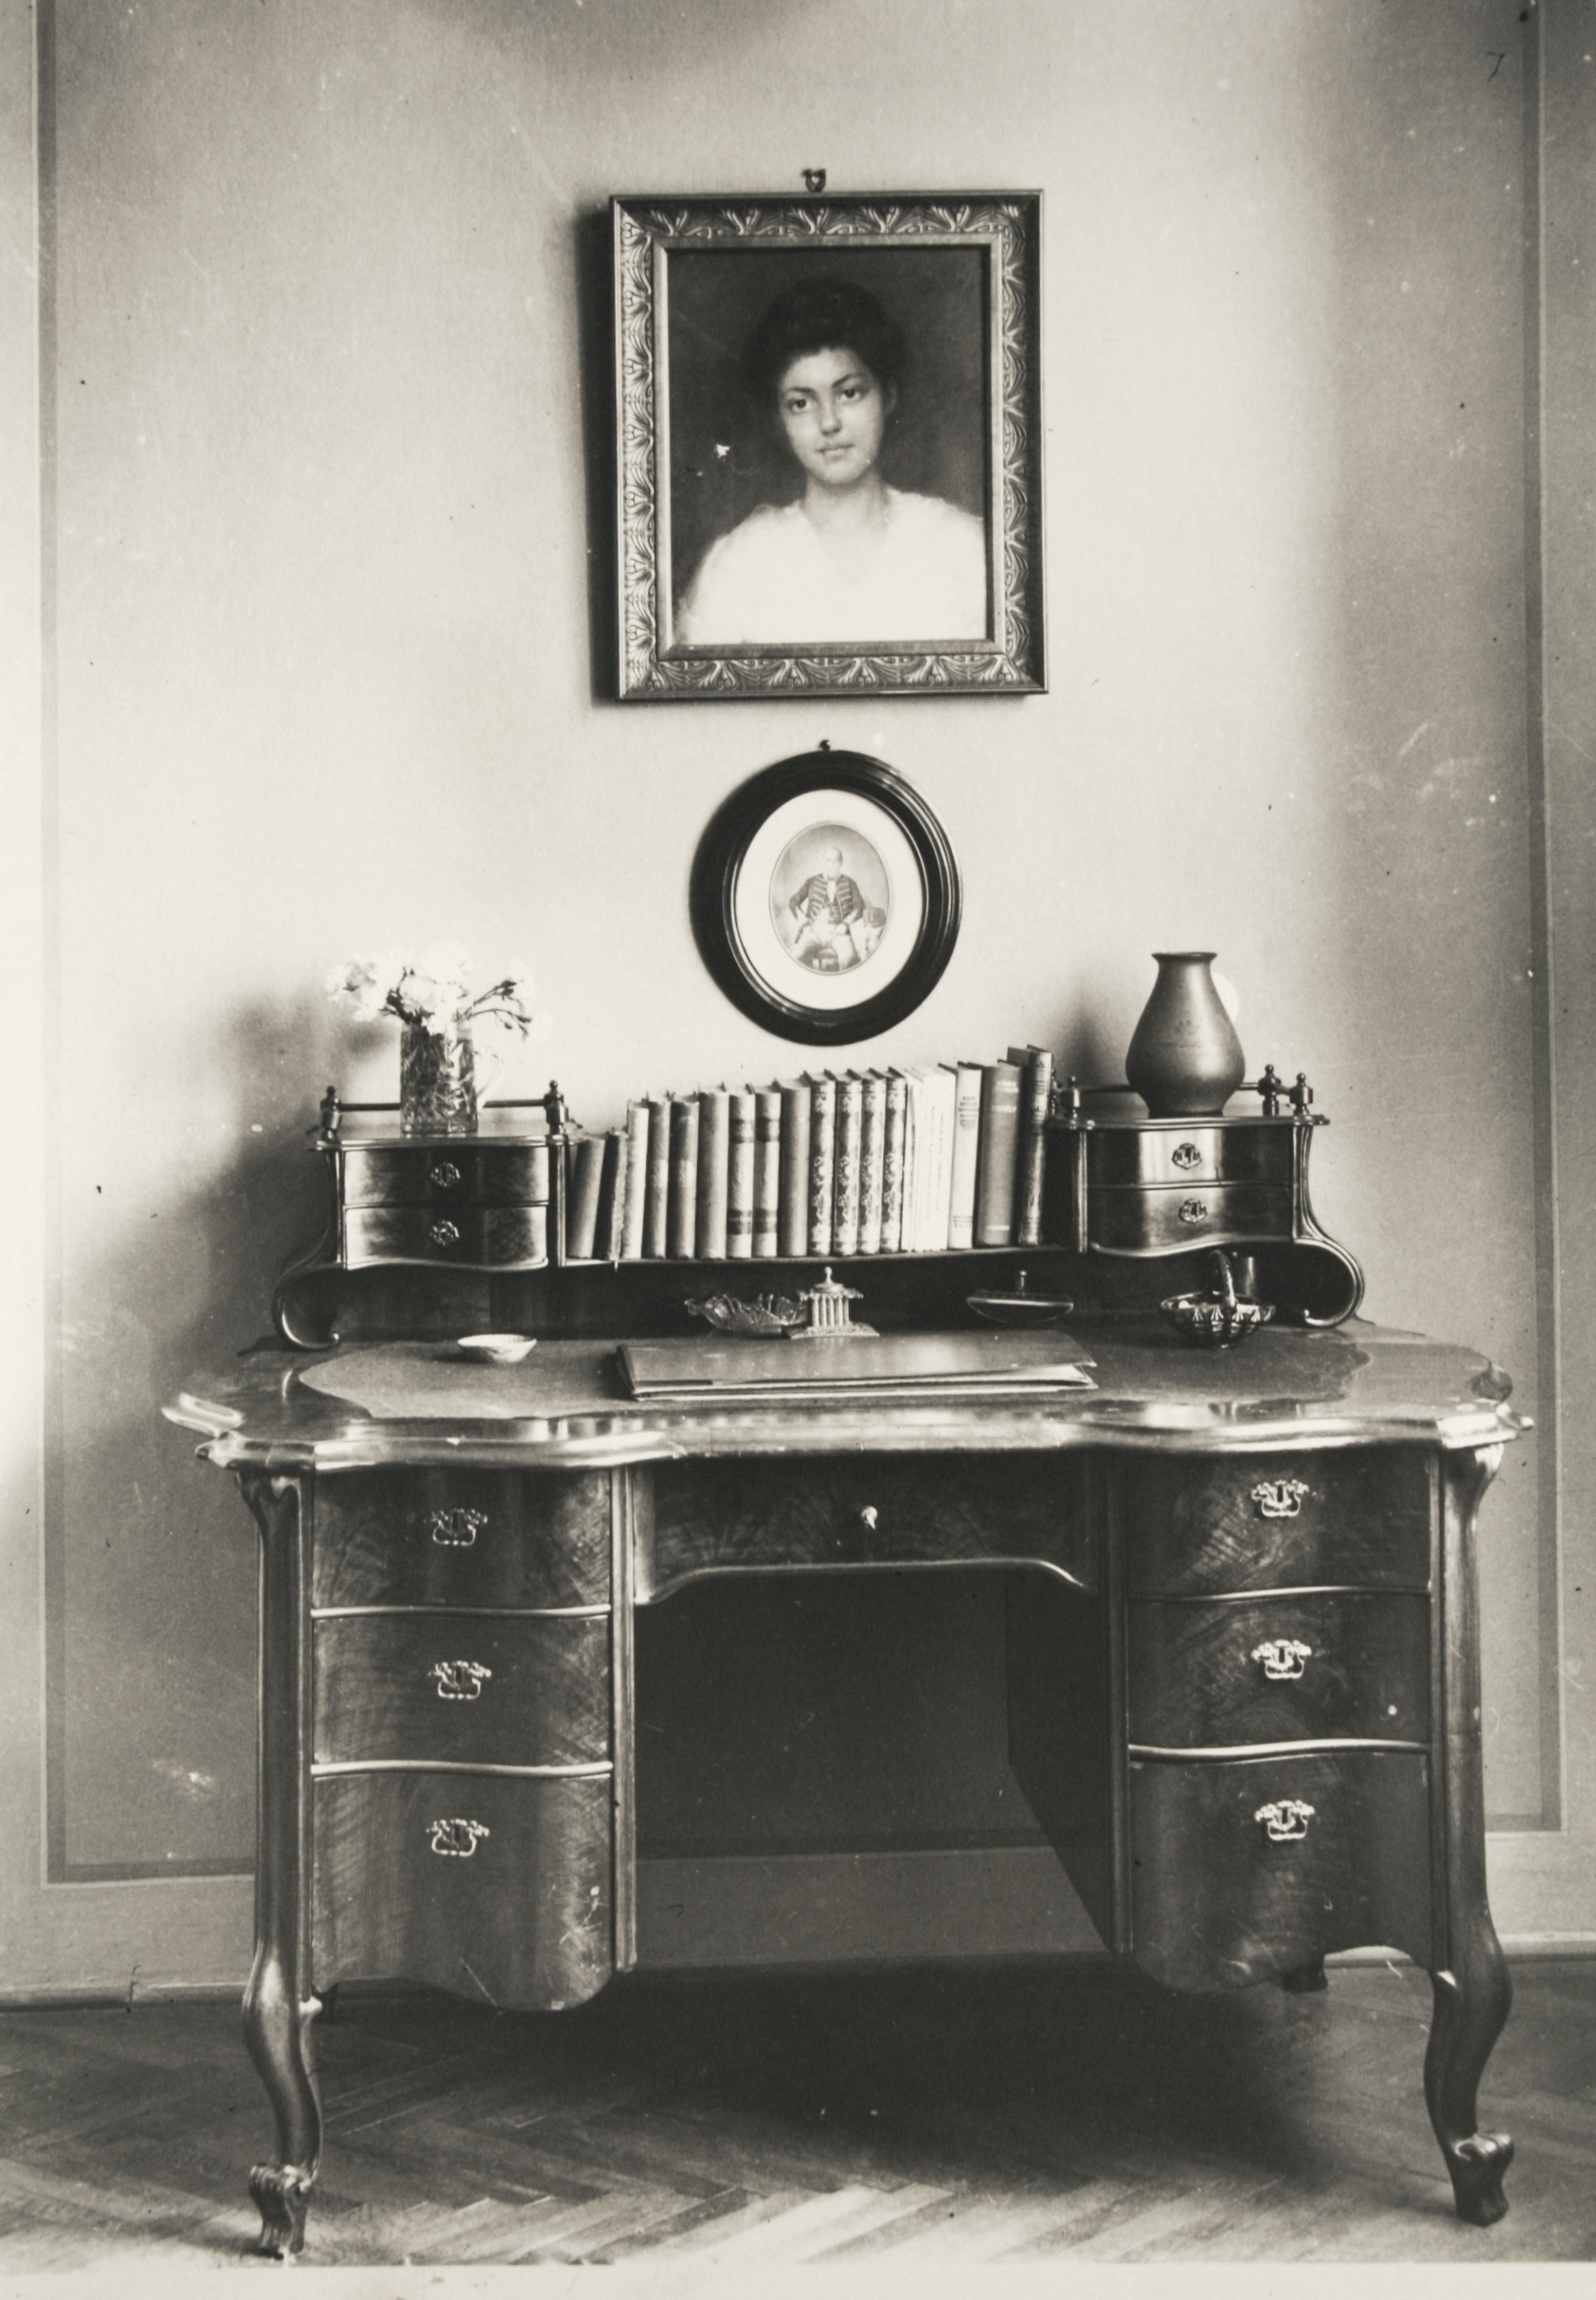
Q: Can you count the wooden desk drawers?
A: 11